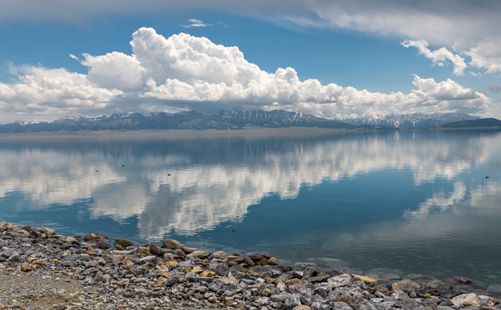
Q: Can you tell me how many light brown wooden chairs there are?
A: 0